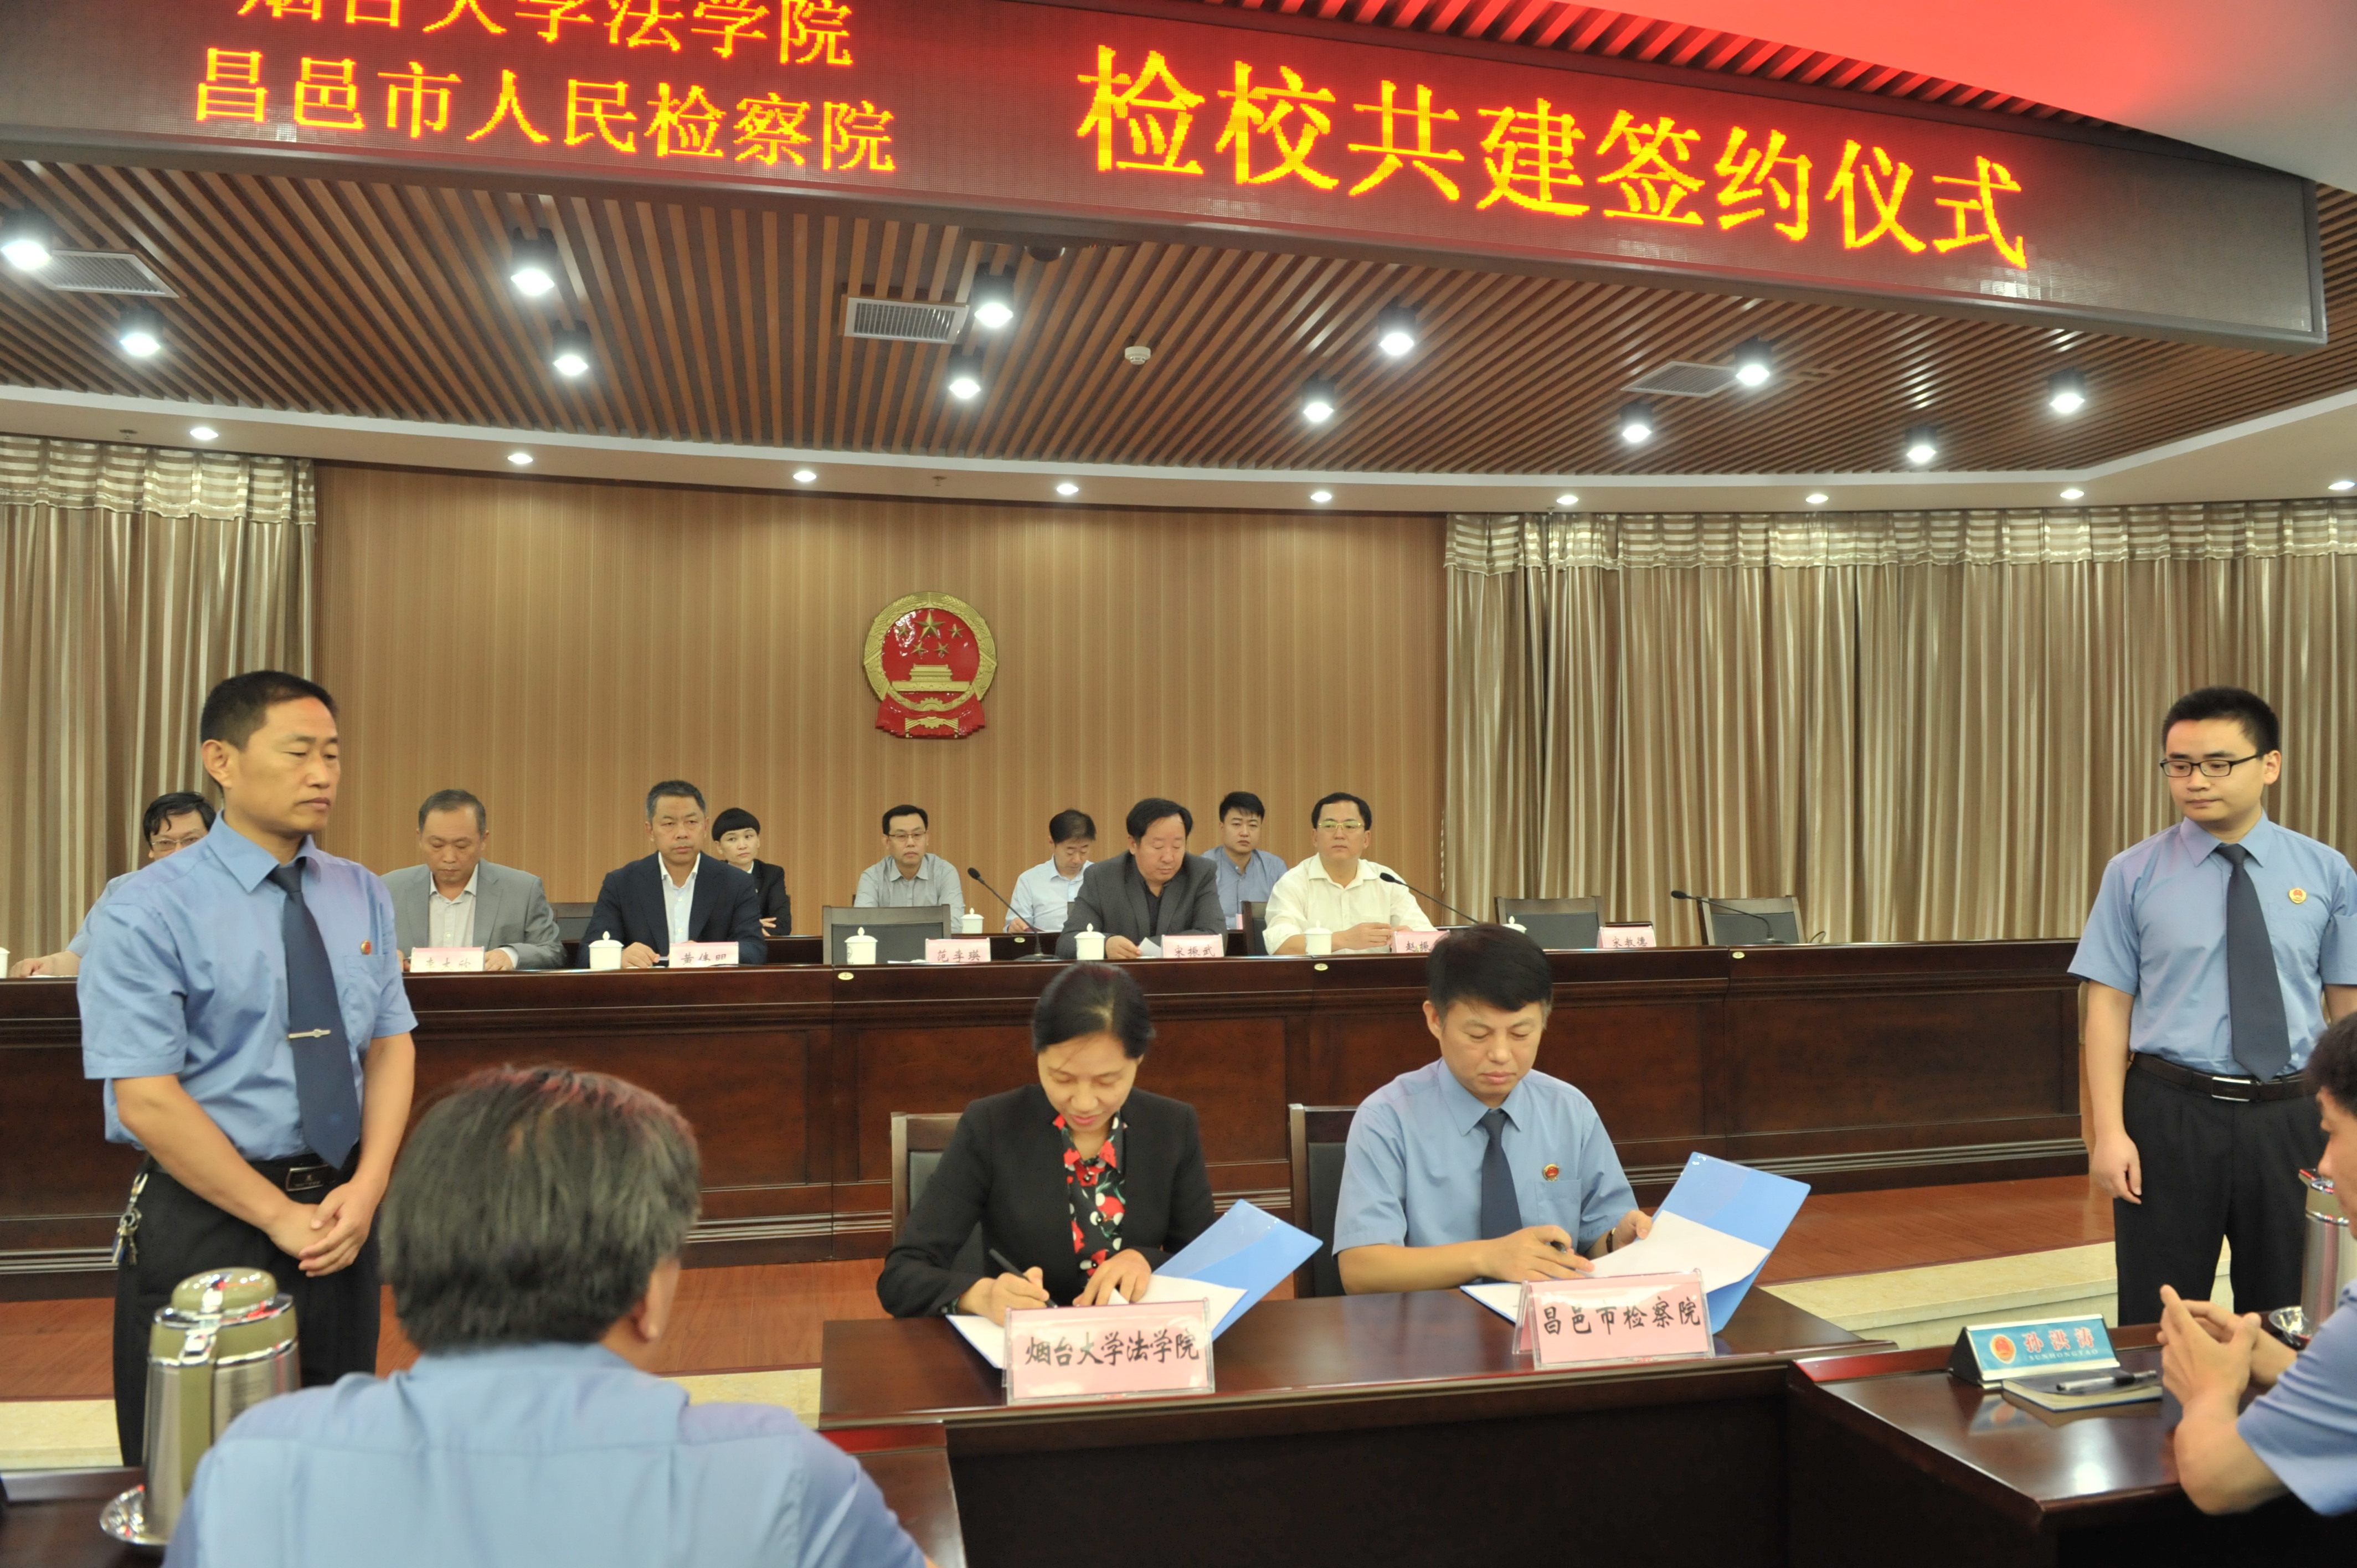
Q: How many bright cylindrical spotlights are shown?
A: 12